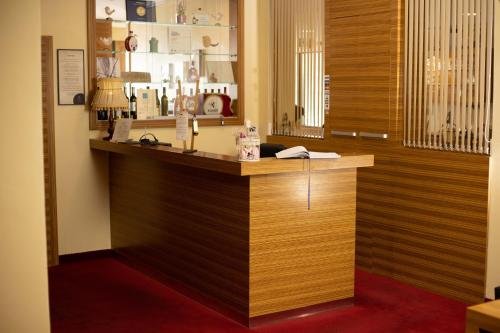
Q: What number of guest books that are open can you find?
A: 1